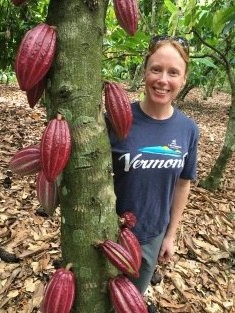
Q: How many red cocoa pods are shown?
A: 13